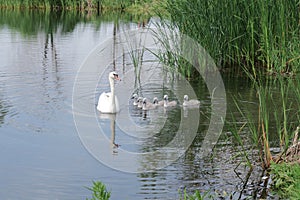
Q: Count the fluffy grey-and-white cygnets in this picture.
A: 6